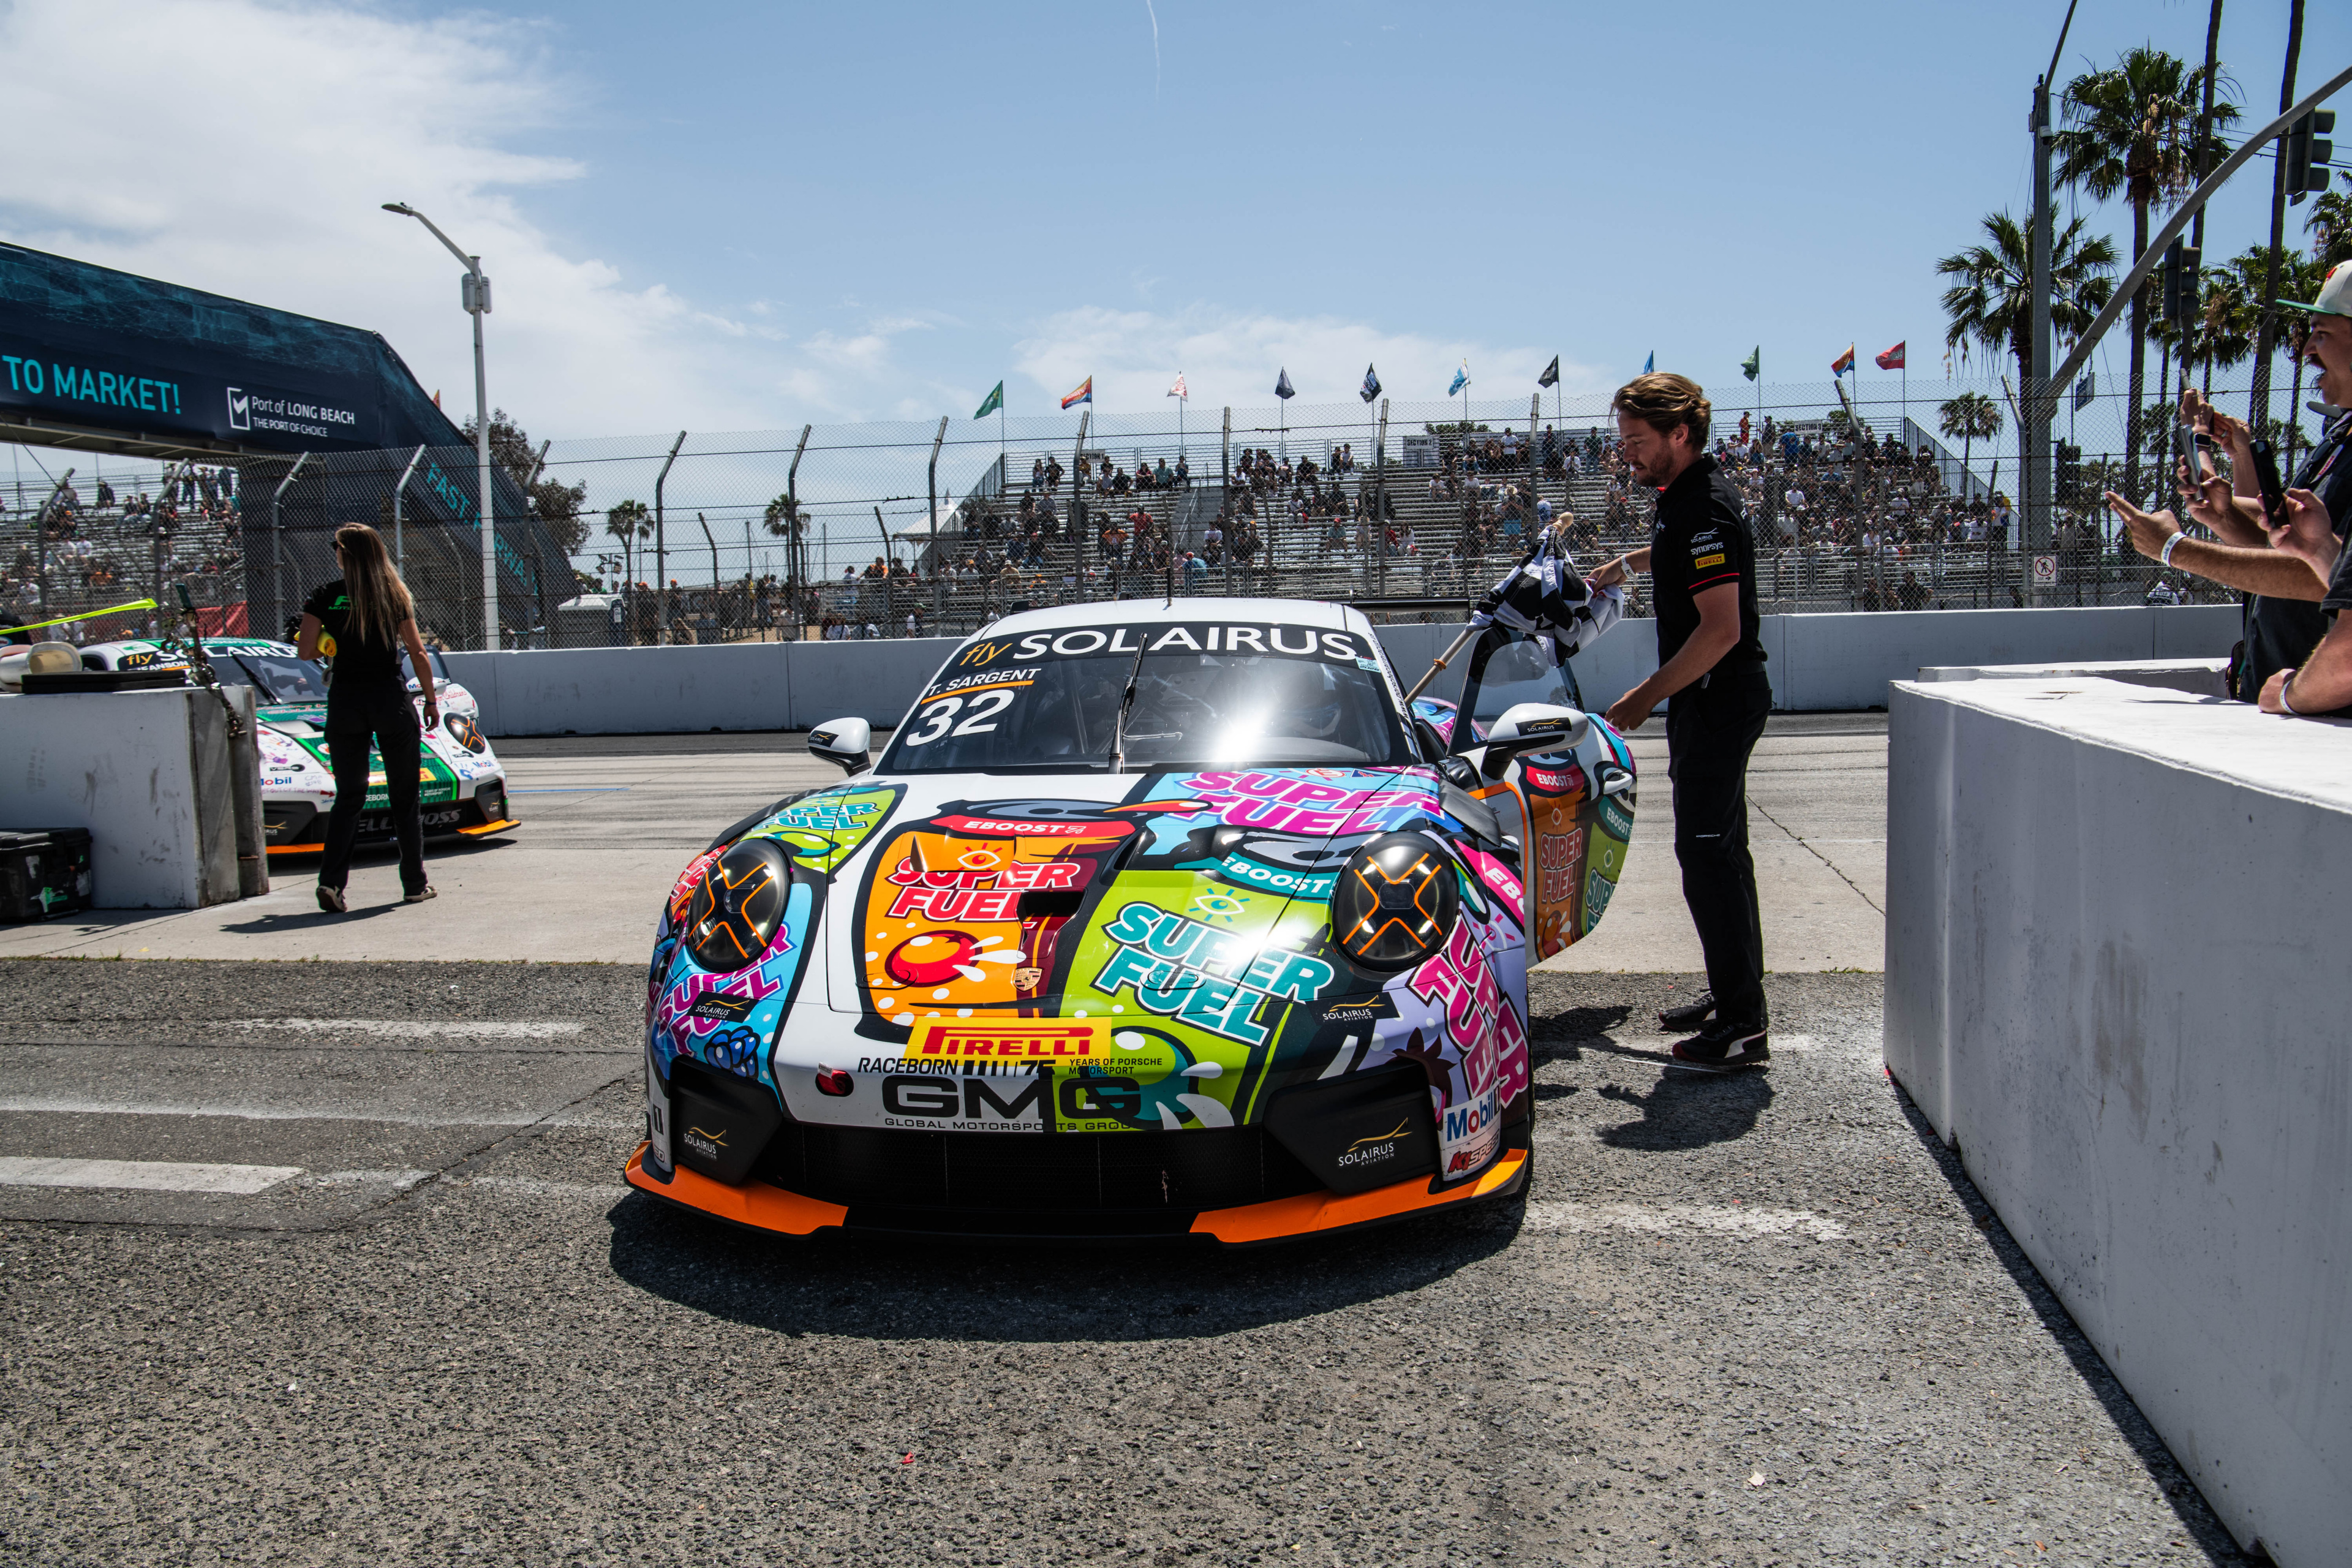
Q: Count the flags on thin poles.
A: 11